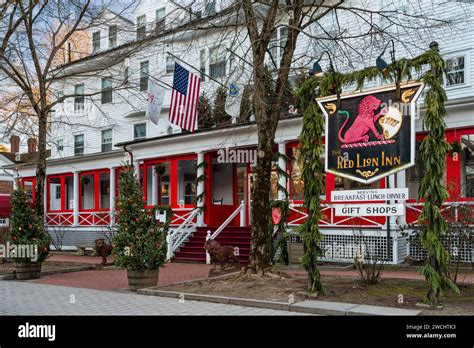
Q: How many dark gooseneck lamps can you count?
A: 2